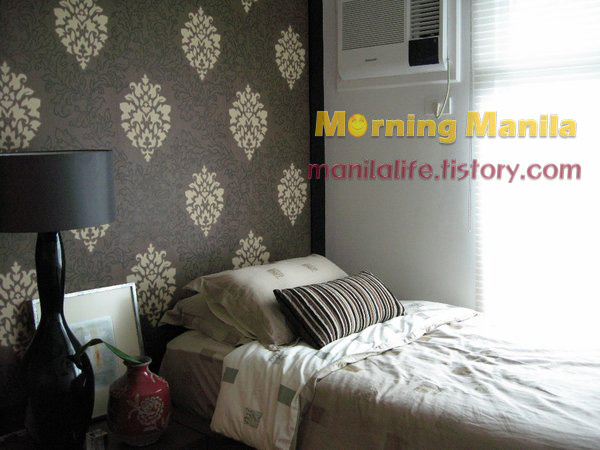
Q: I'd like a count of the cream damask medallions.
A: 13